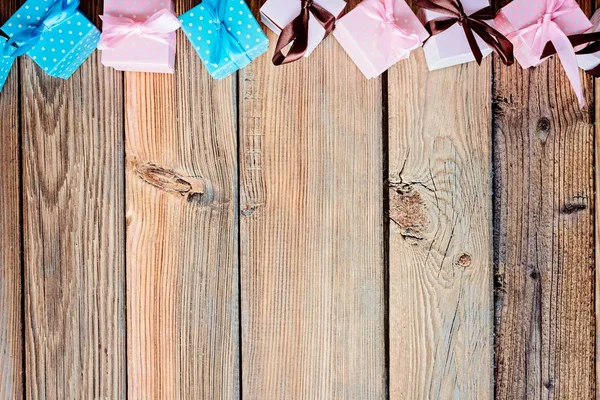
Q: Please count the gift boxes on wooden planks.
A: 9